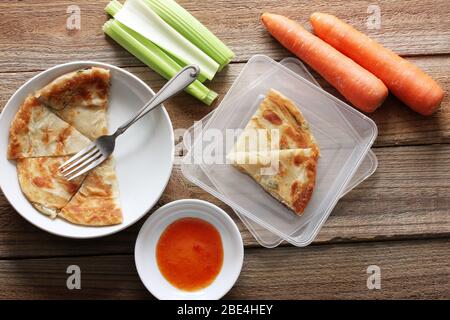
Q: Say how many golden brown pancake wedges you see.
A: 6